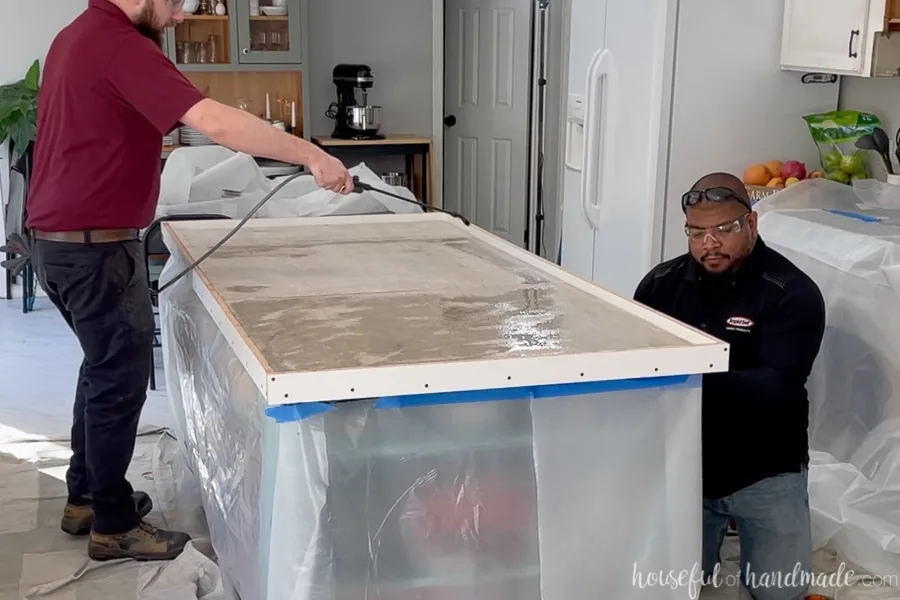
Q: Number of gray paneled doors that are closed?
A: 1